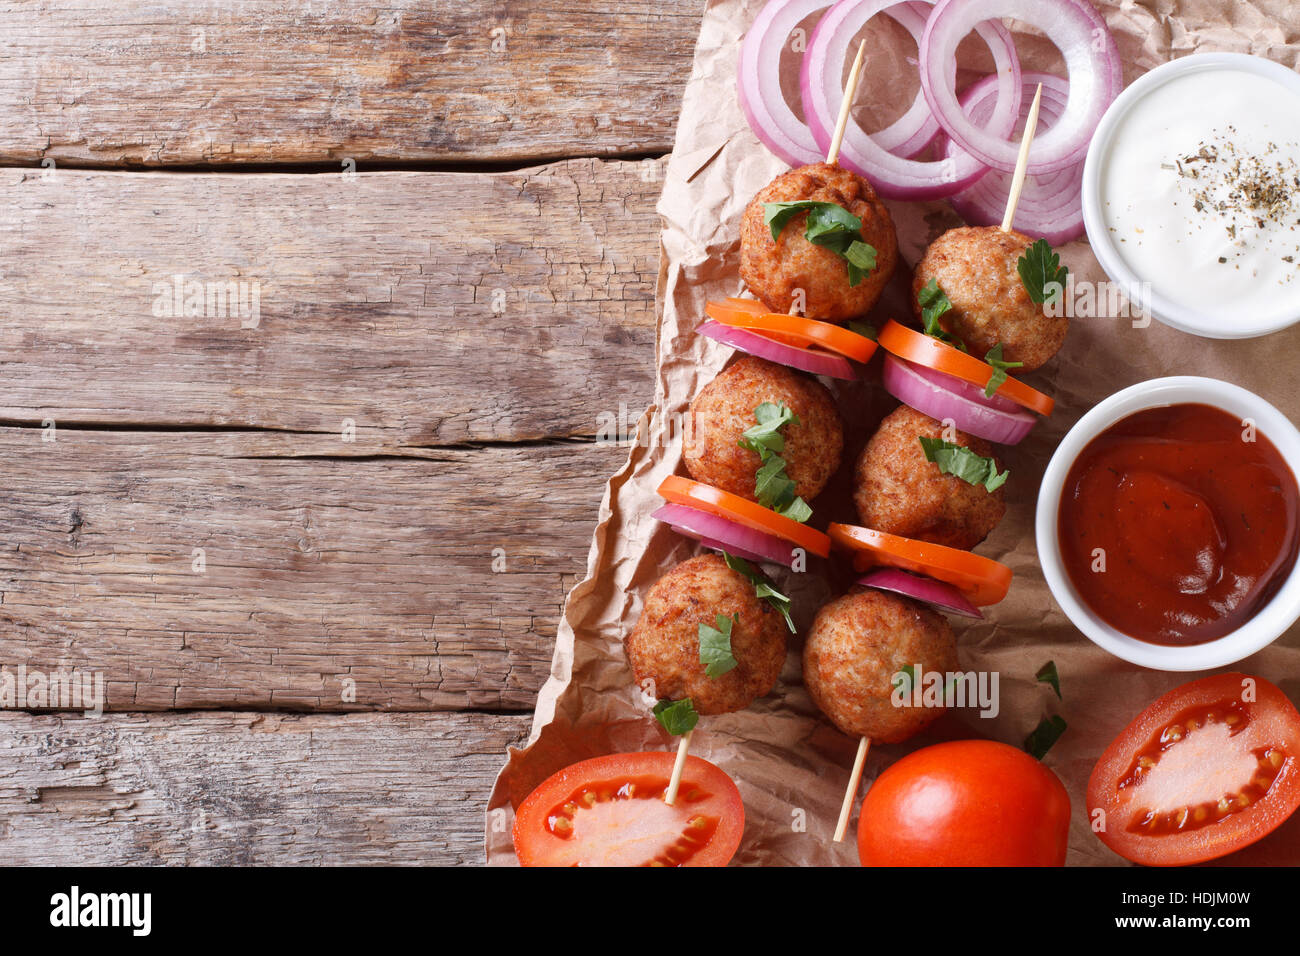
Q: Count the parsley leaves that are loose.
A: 2